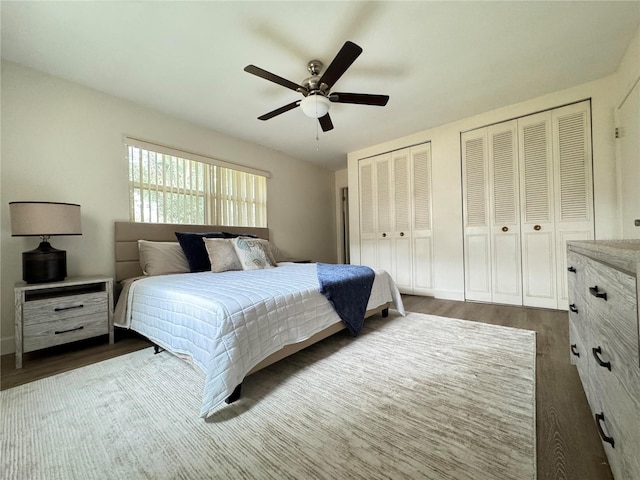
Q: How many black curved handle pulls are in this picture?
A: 6